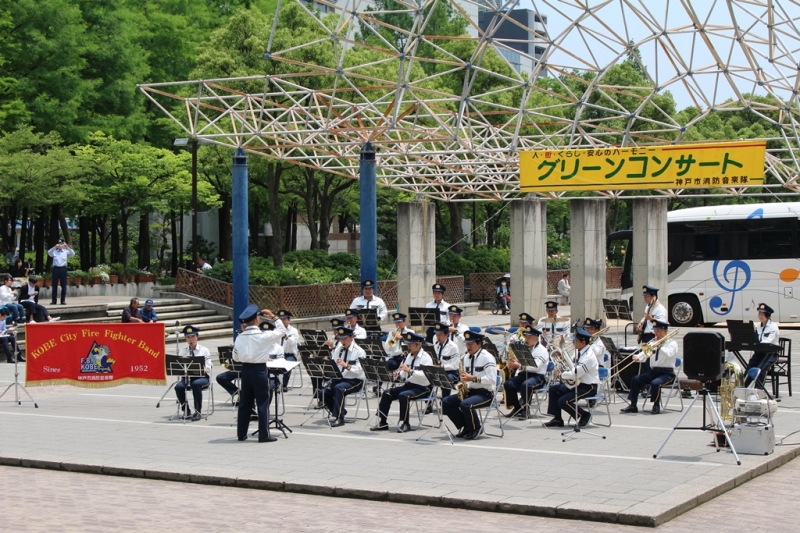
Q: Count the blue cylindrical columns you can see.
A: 2